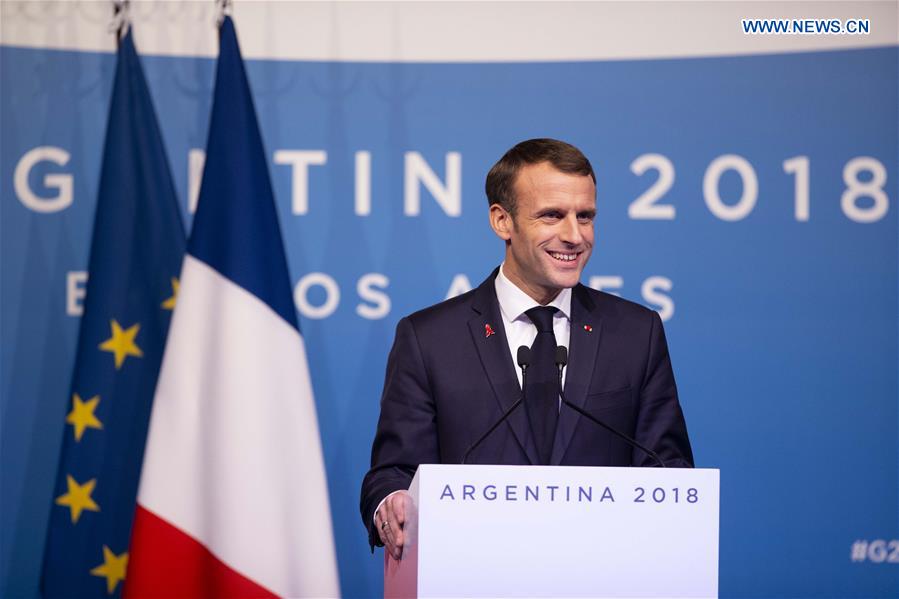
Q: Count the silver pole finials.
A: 2